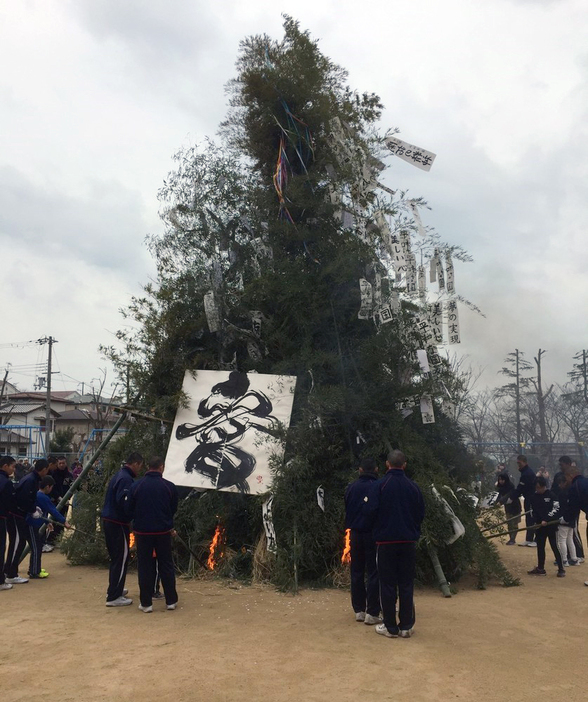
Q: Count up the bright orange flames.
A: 3